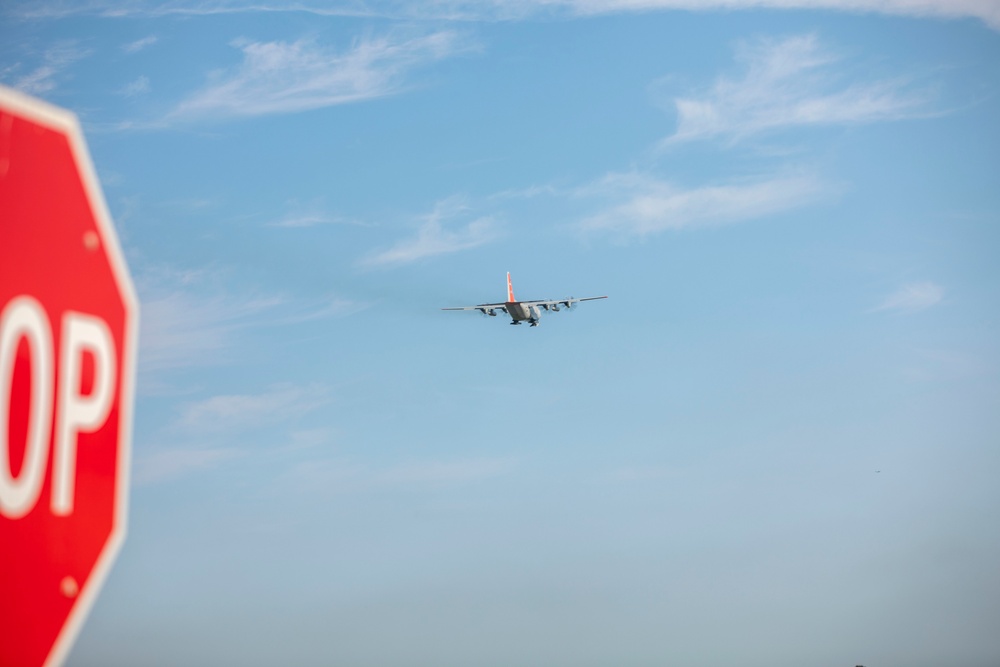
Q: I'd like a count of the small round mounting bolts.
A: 2